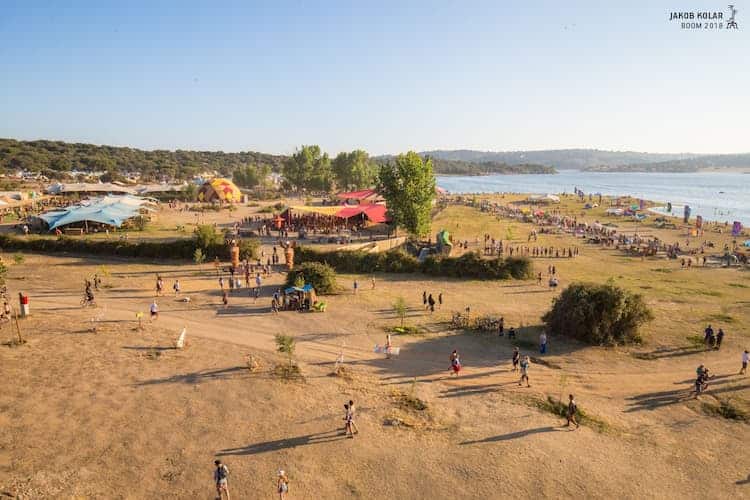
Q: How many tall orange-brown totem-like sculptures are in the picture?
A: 2